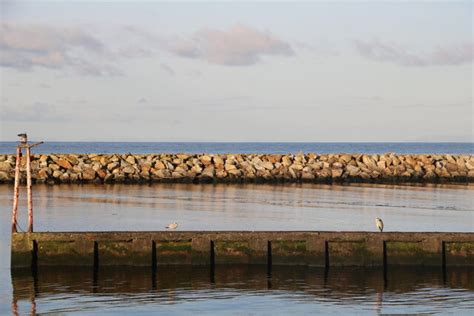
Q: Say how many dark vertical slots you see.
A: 8